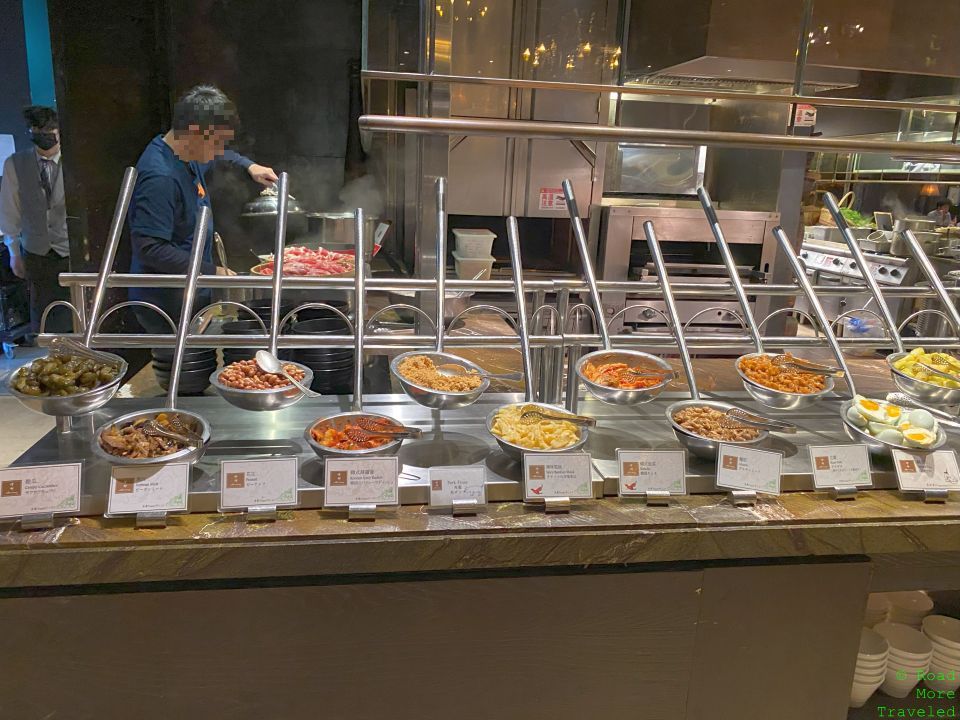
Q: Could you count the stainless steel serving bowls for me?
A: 11